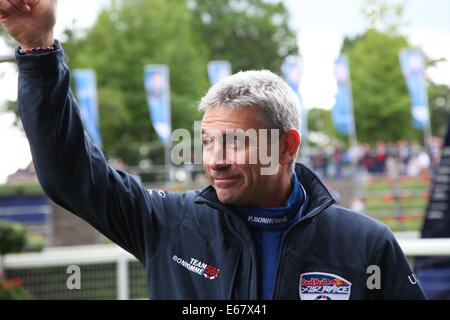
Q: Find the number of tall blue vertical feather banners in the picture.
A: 6